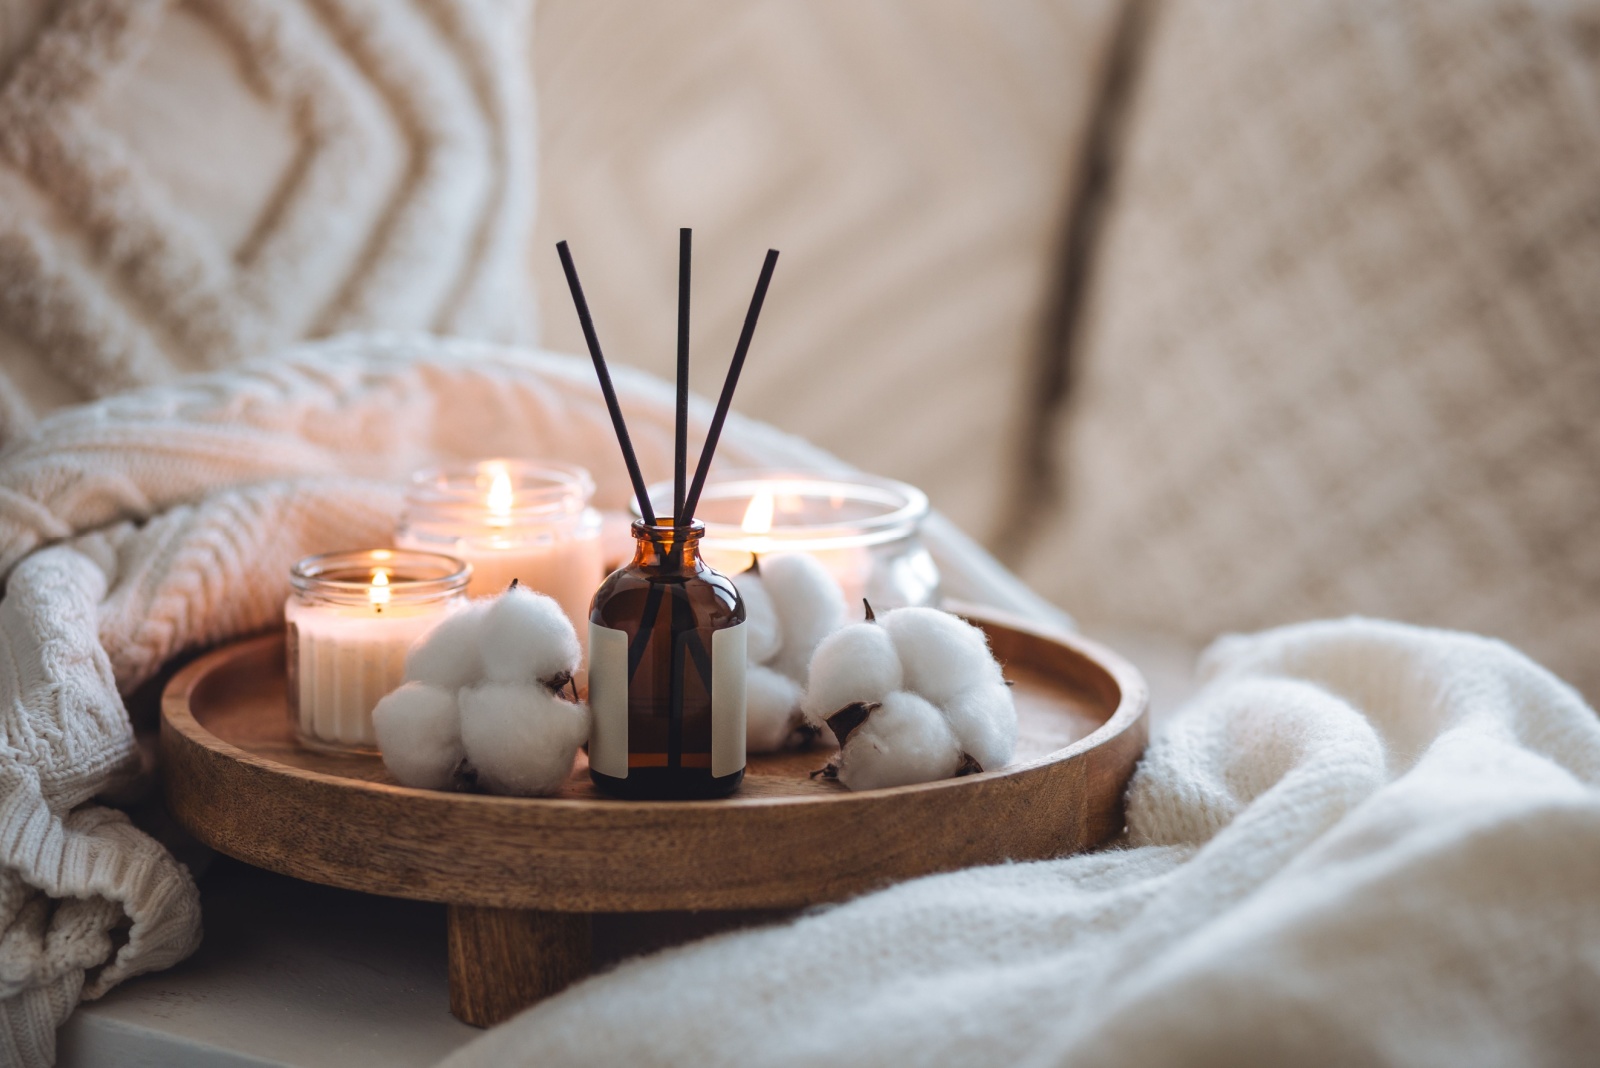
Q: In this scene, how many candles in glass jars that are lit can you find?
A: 3